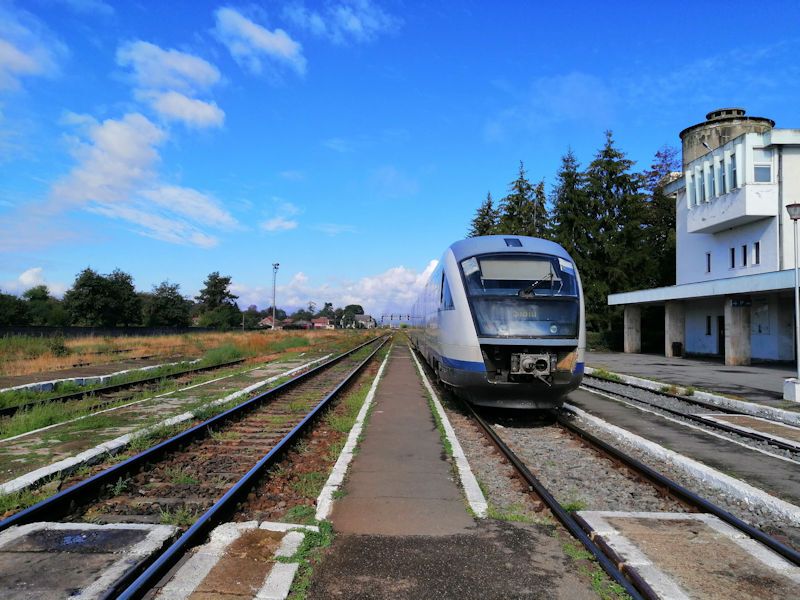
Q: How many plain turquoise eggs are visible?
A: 0